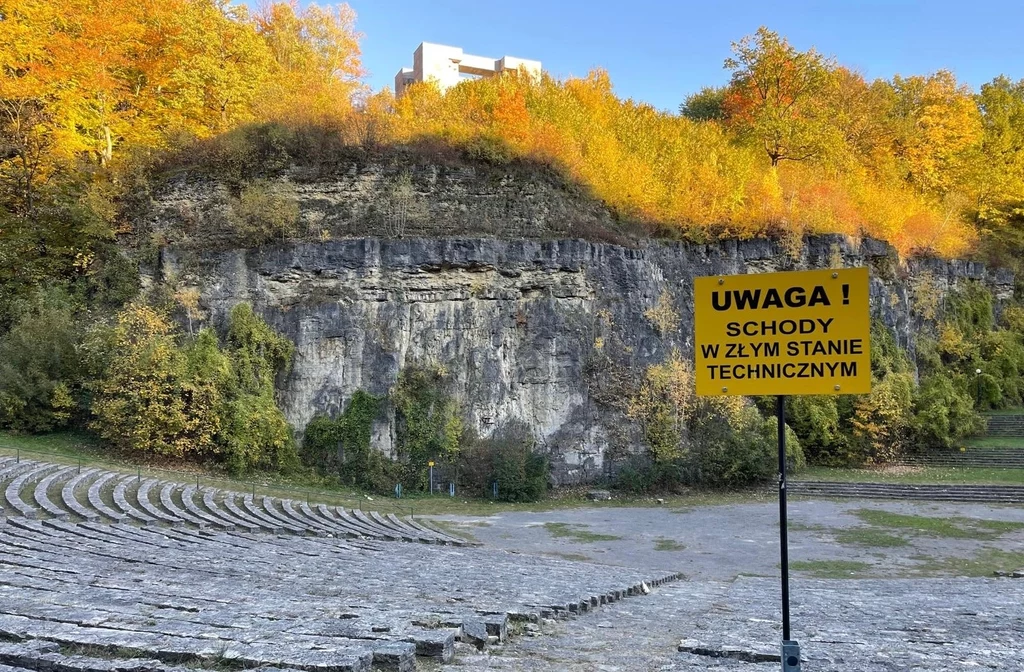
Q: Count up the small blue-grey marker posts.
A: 3